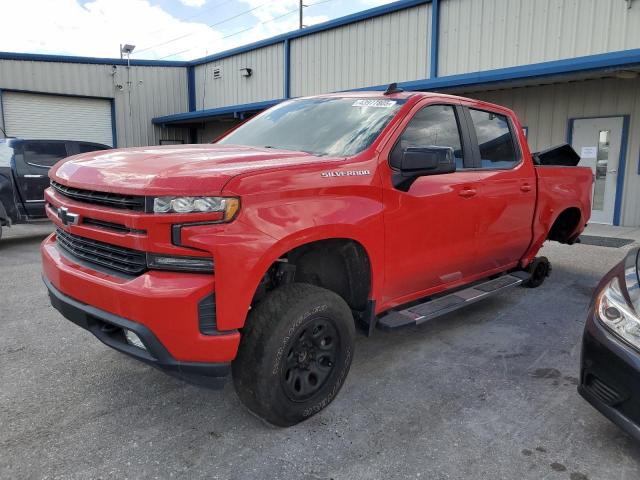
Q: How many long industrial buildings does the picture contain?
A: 1